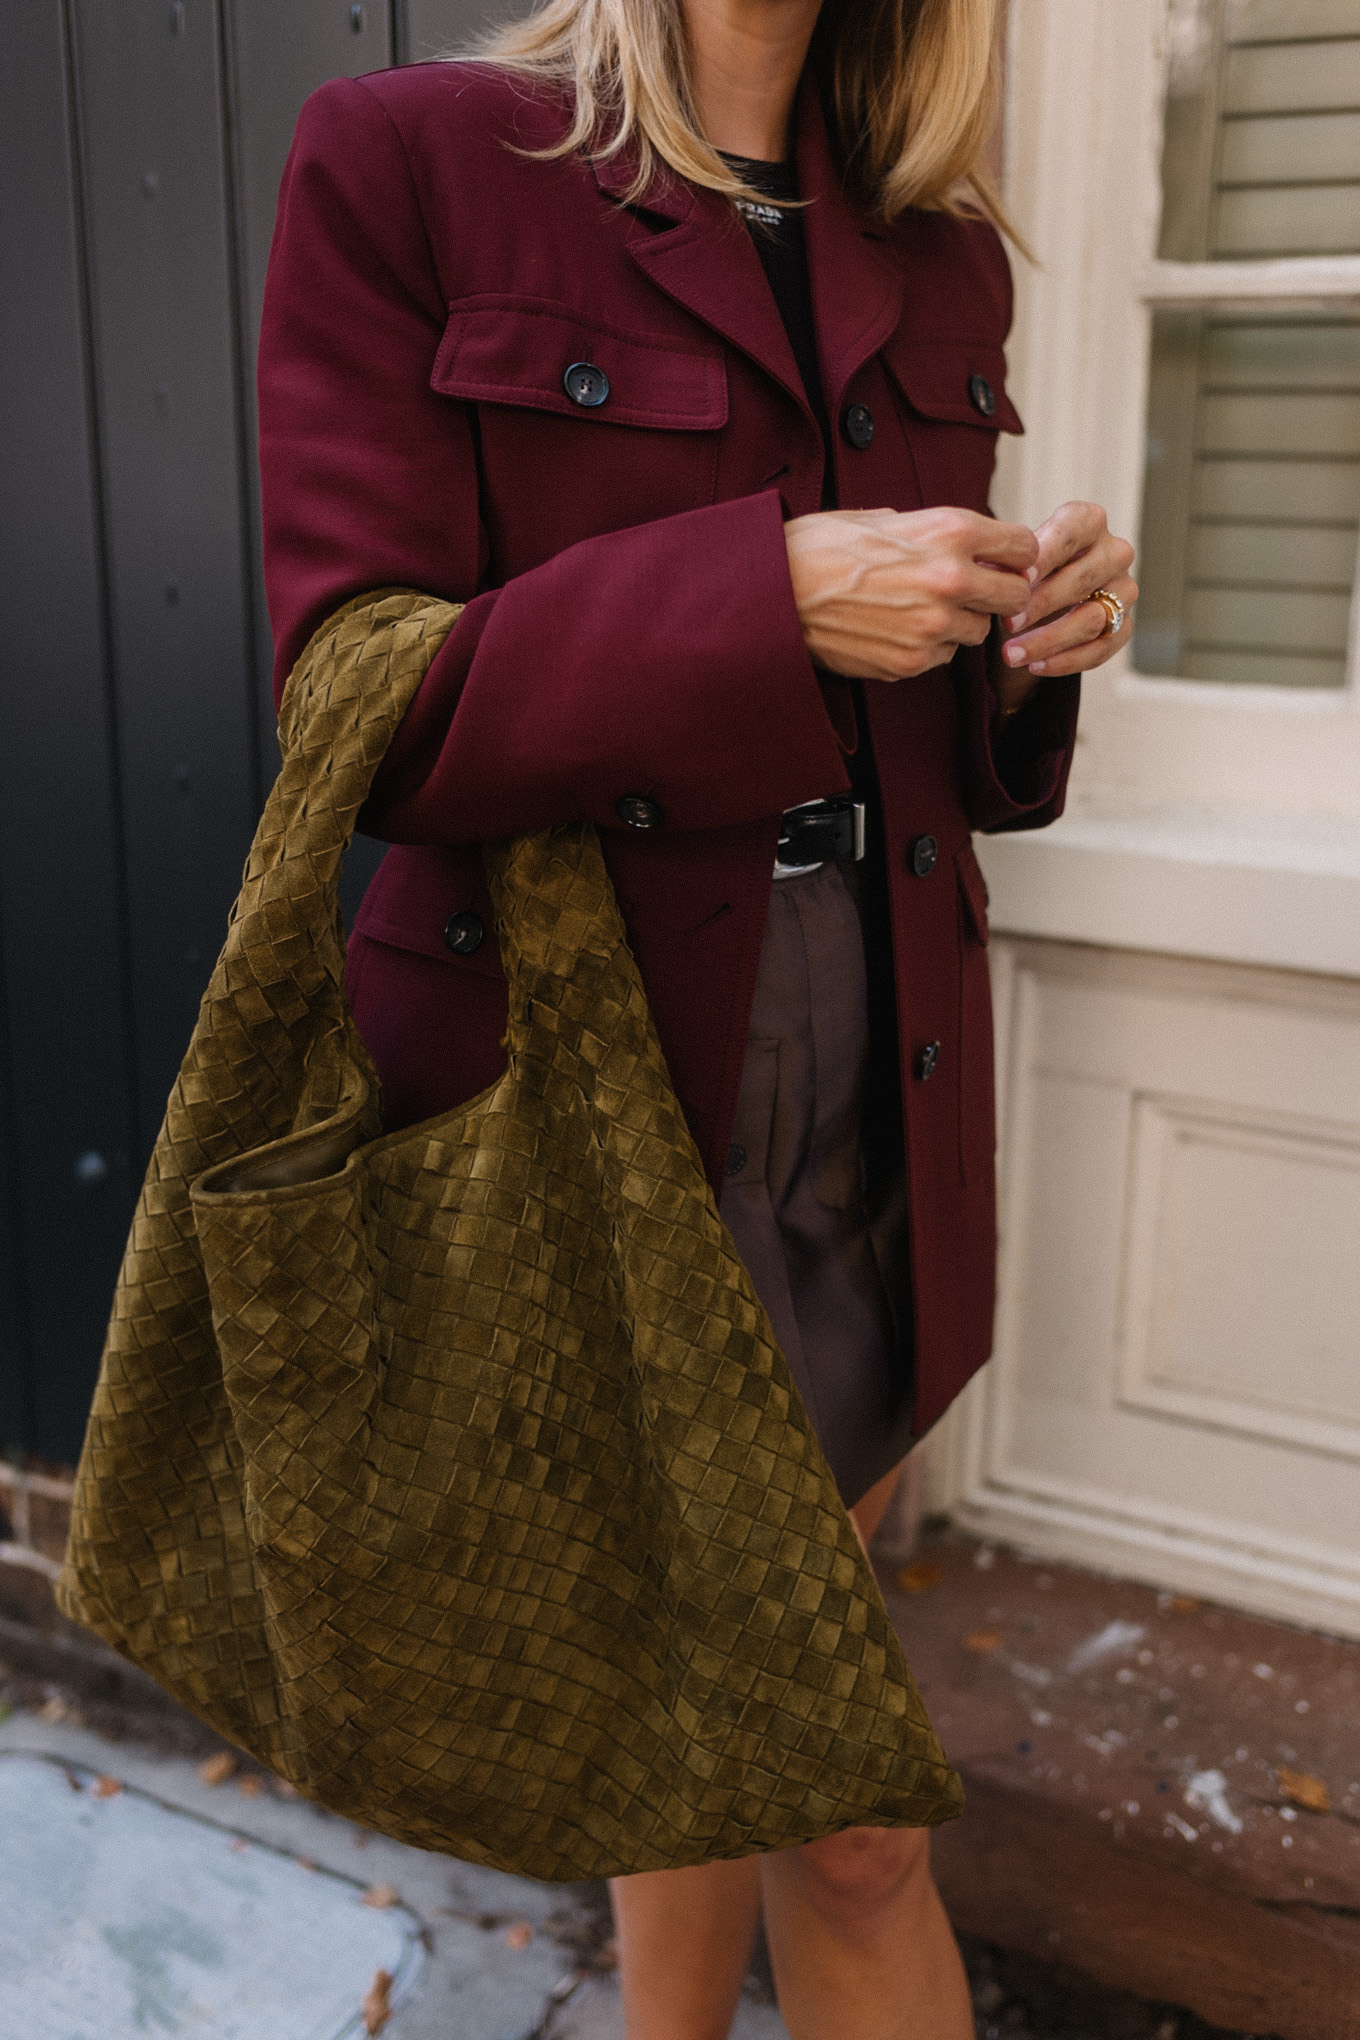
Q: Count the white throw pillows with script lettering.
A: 0